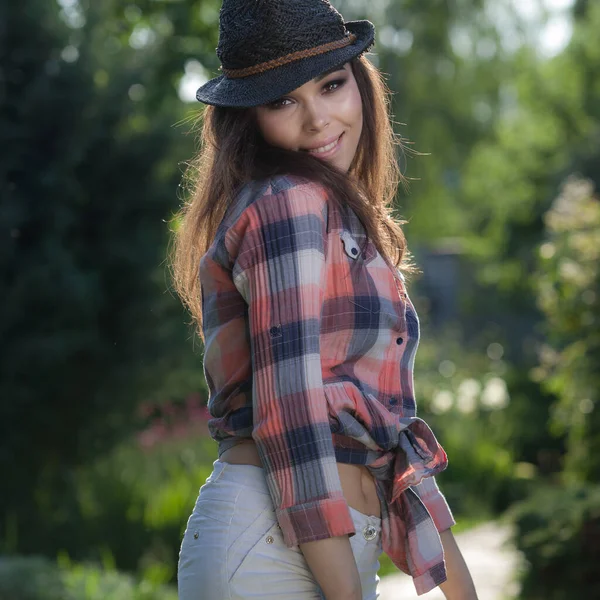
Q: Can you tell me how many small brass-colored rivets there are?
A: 2